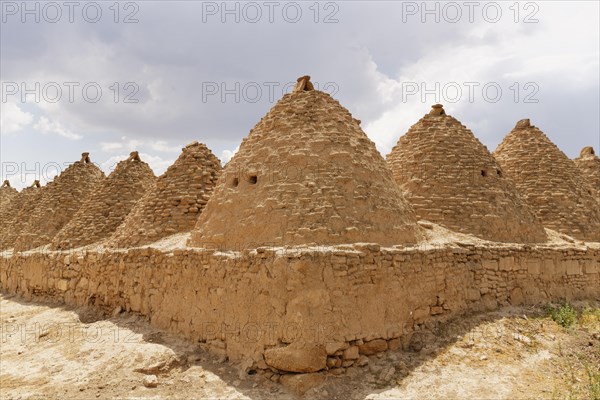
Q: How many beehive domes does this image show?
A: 9